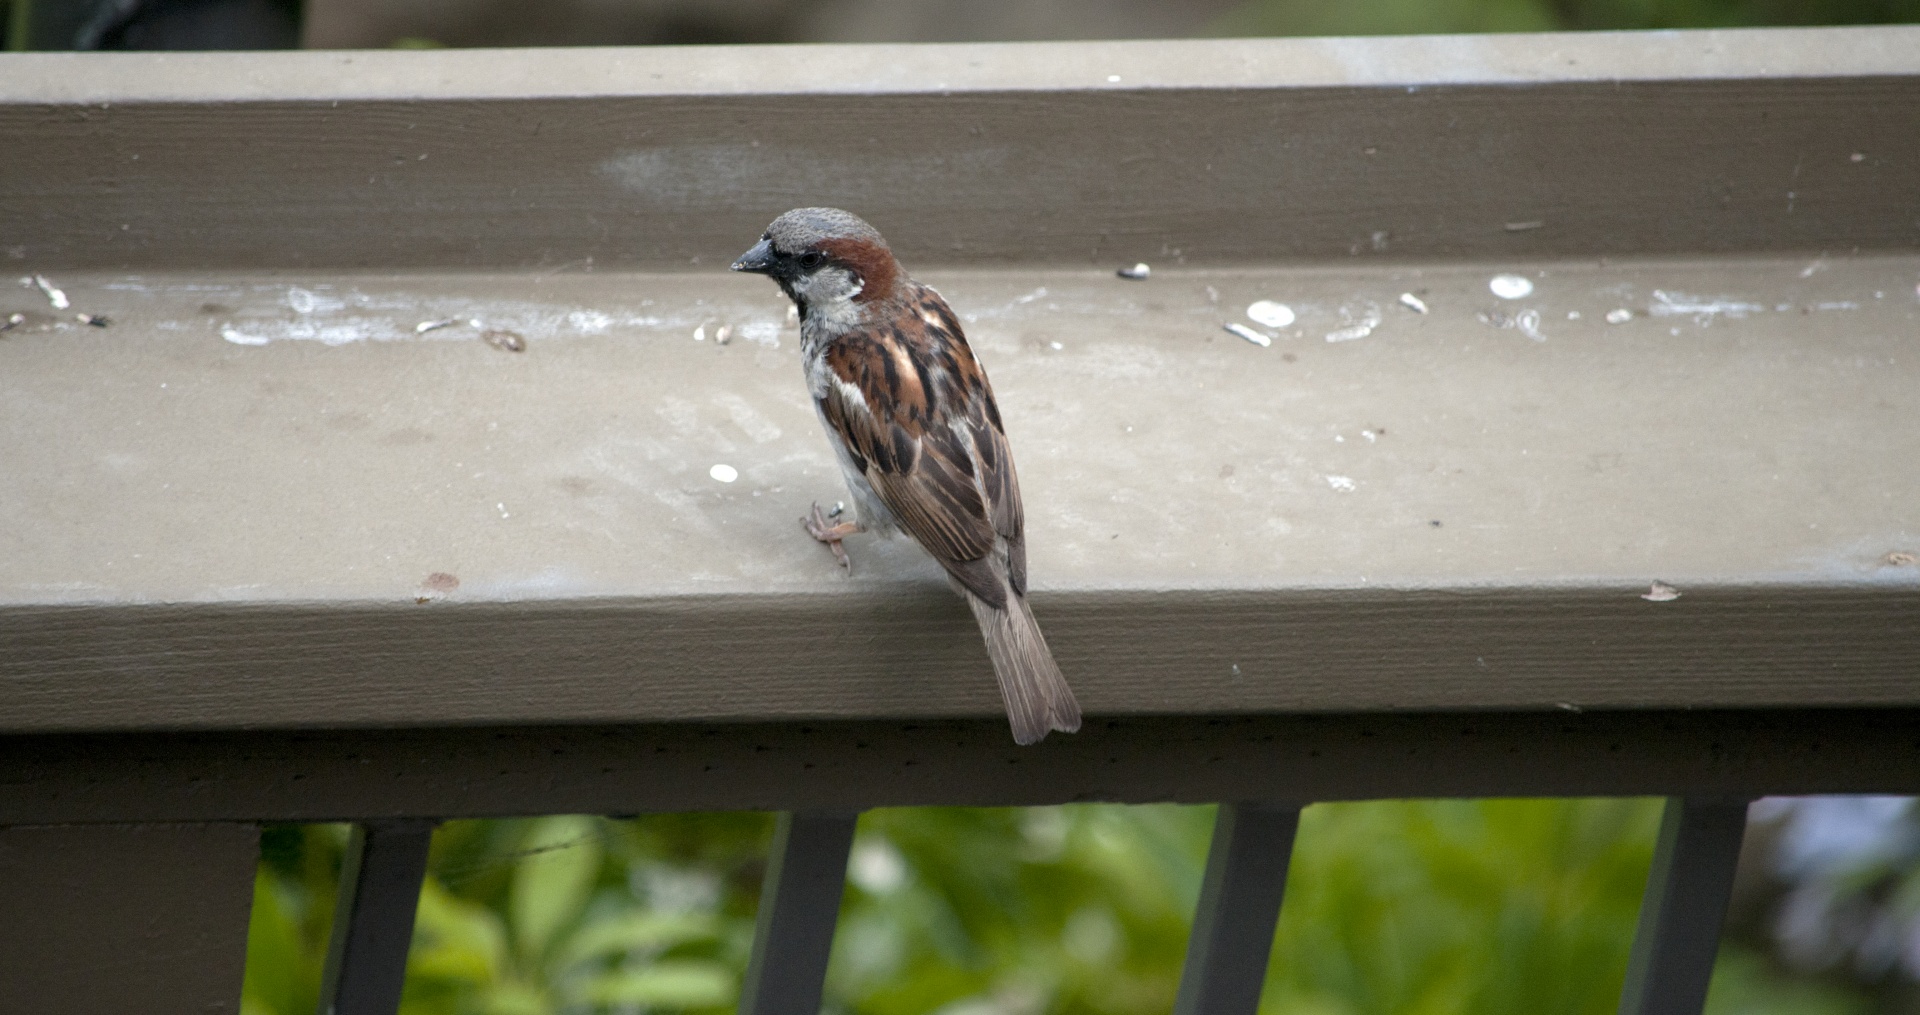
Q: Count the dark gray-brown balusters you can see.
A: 4